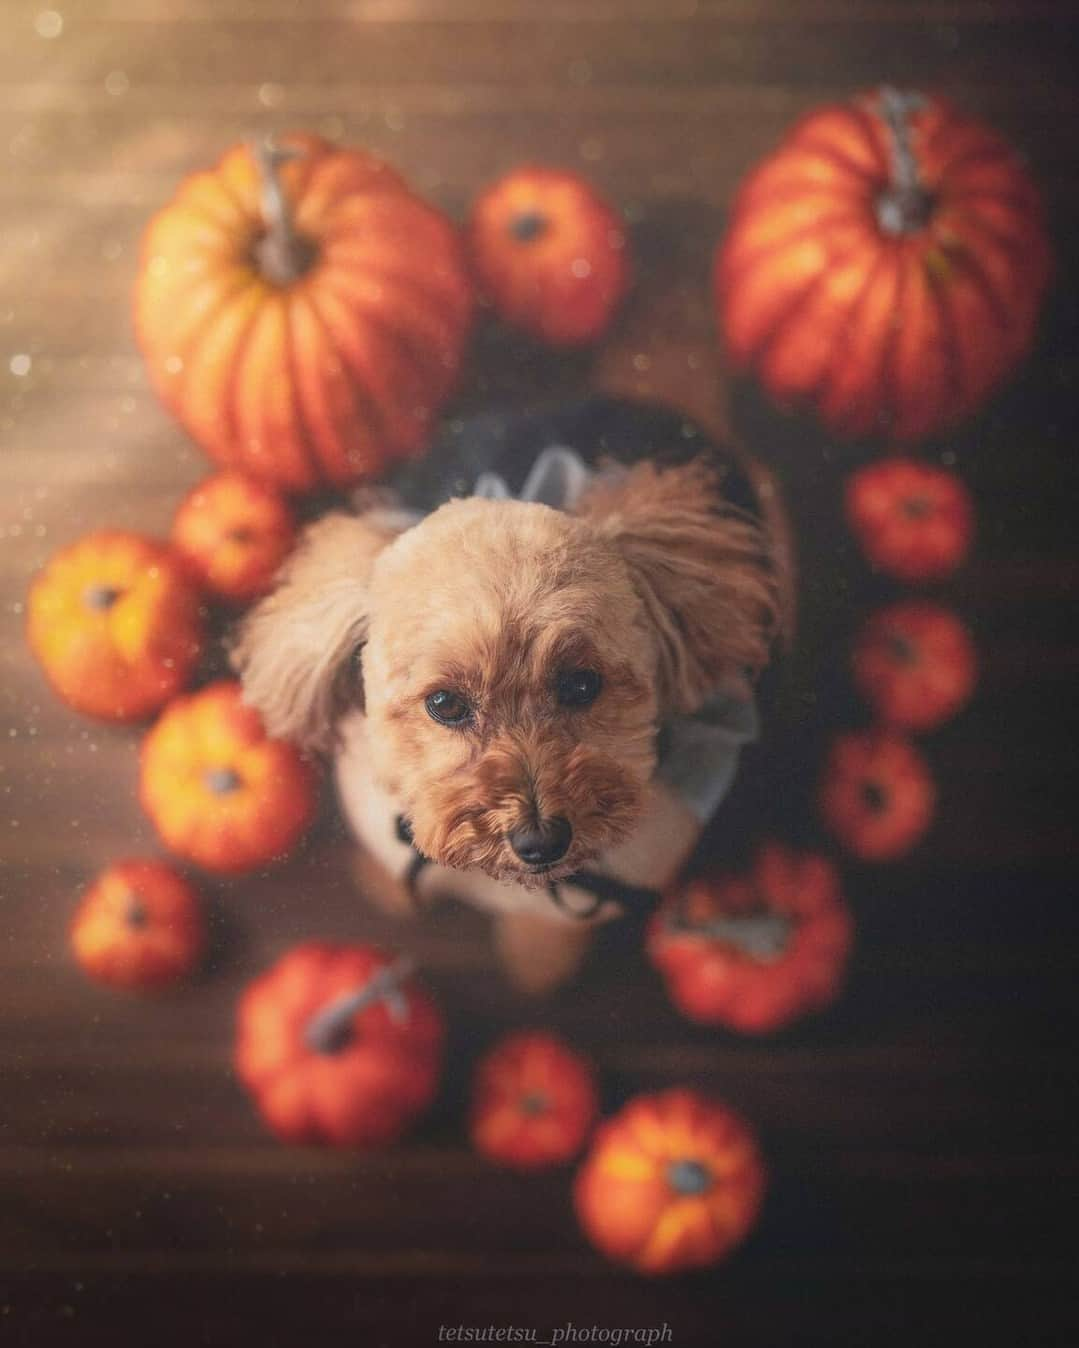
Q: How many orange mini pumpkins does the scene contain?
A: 12